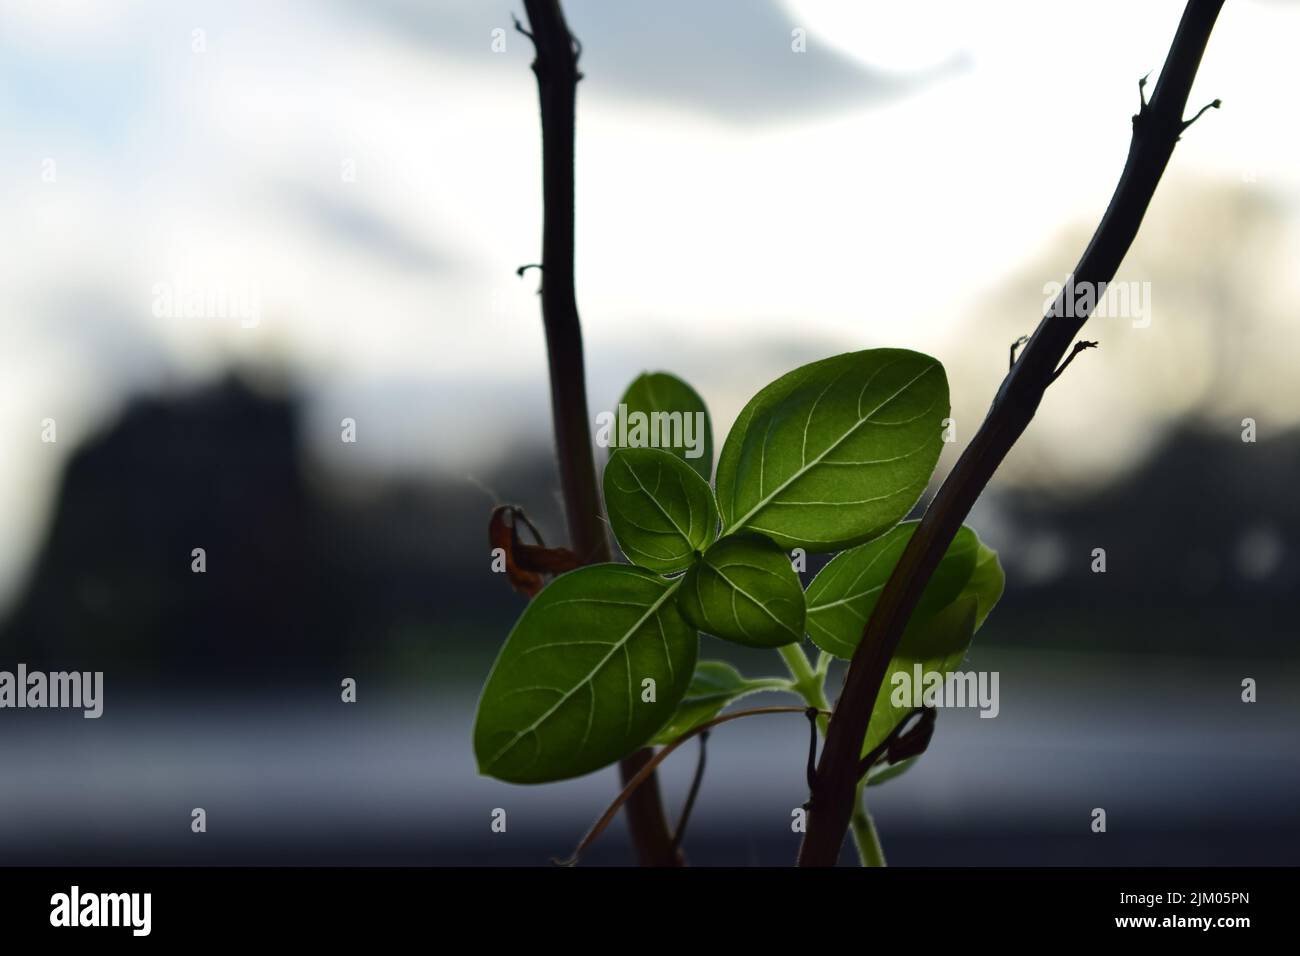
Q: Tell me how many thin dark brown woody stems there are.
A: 2